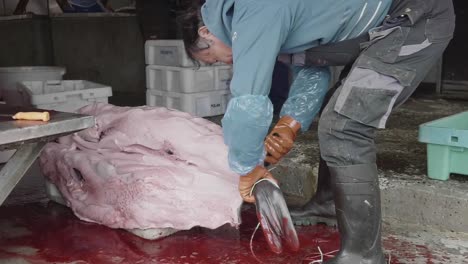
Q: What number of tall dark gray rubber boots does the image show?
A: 2